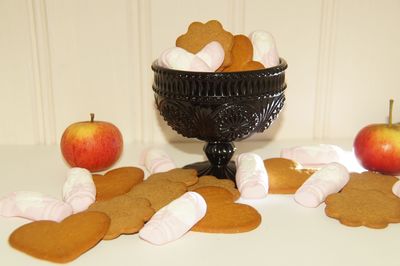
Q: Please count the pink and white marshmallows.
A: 11